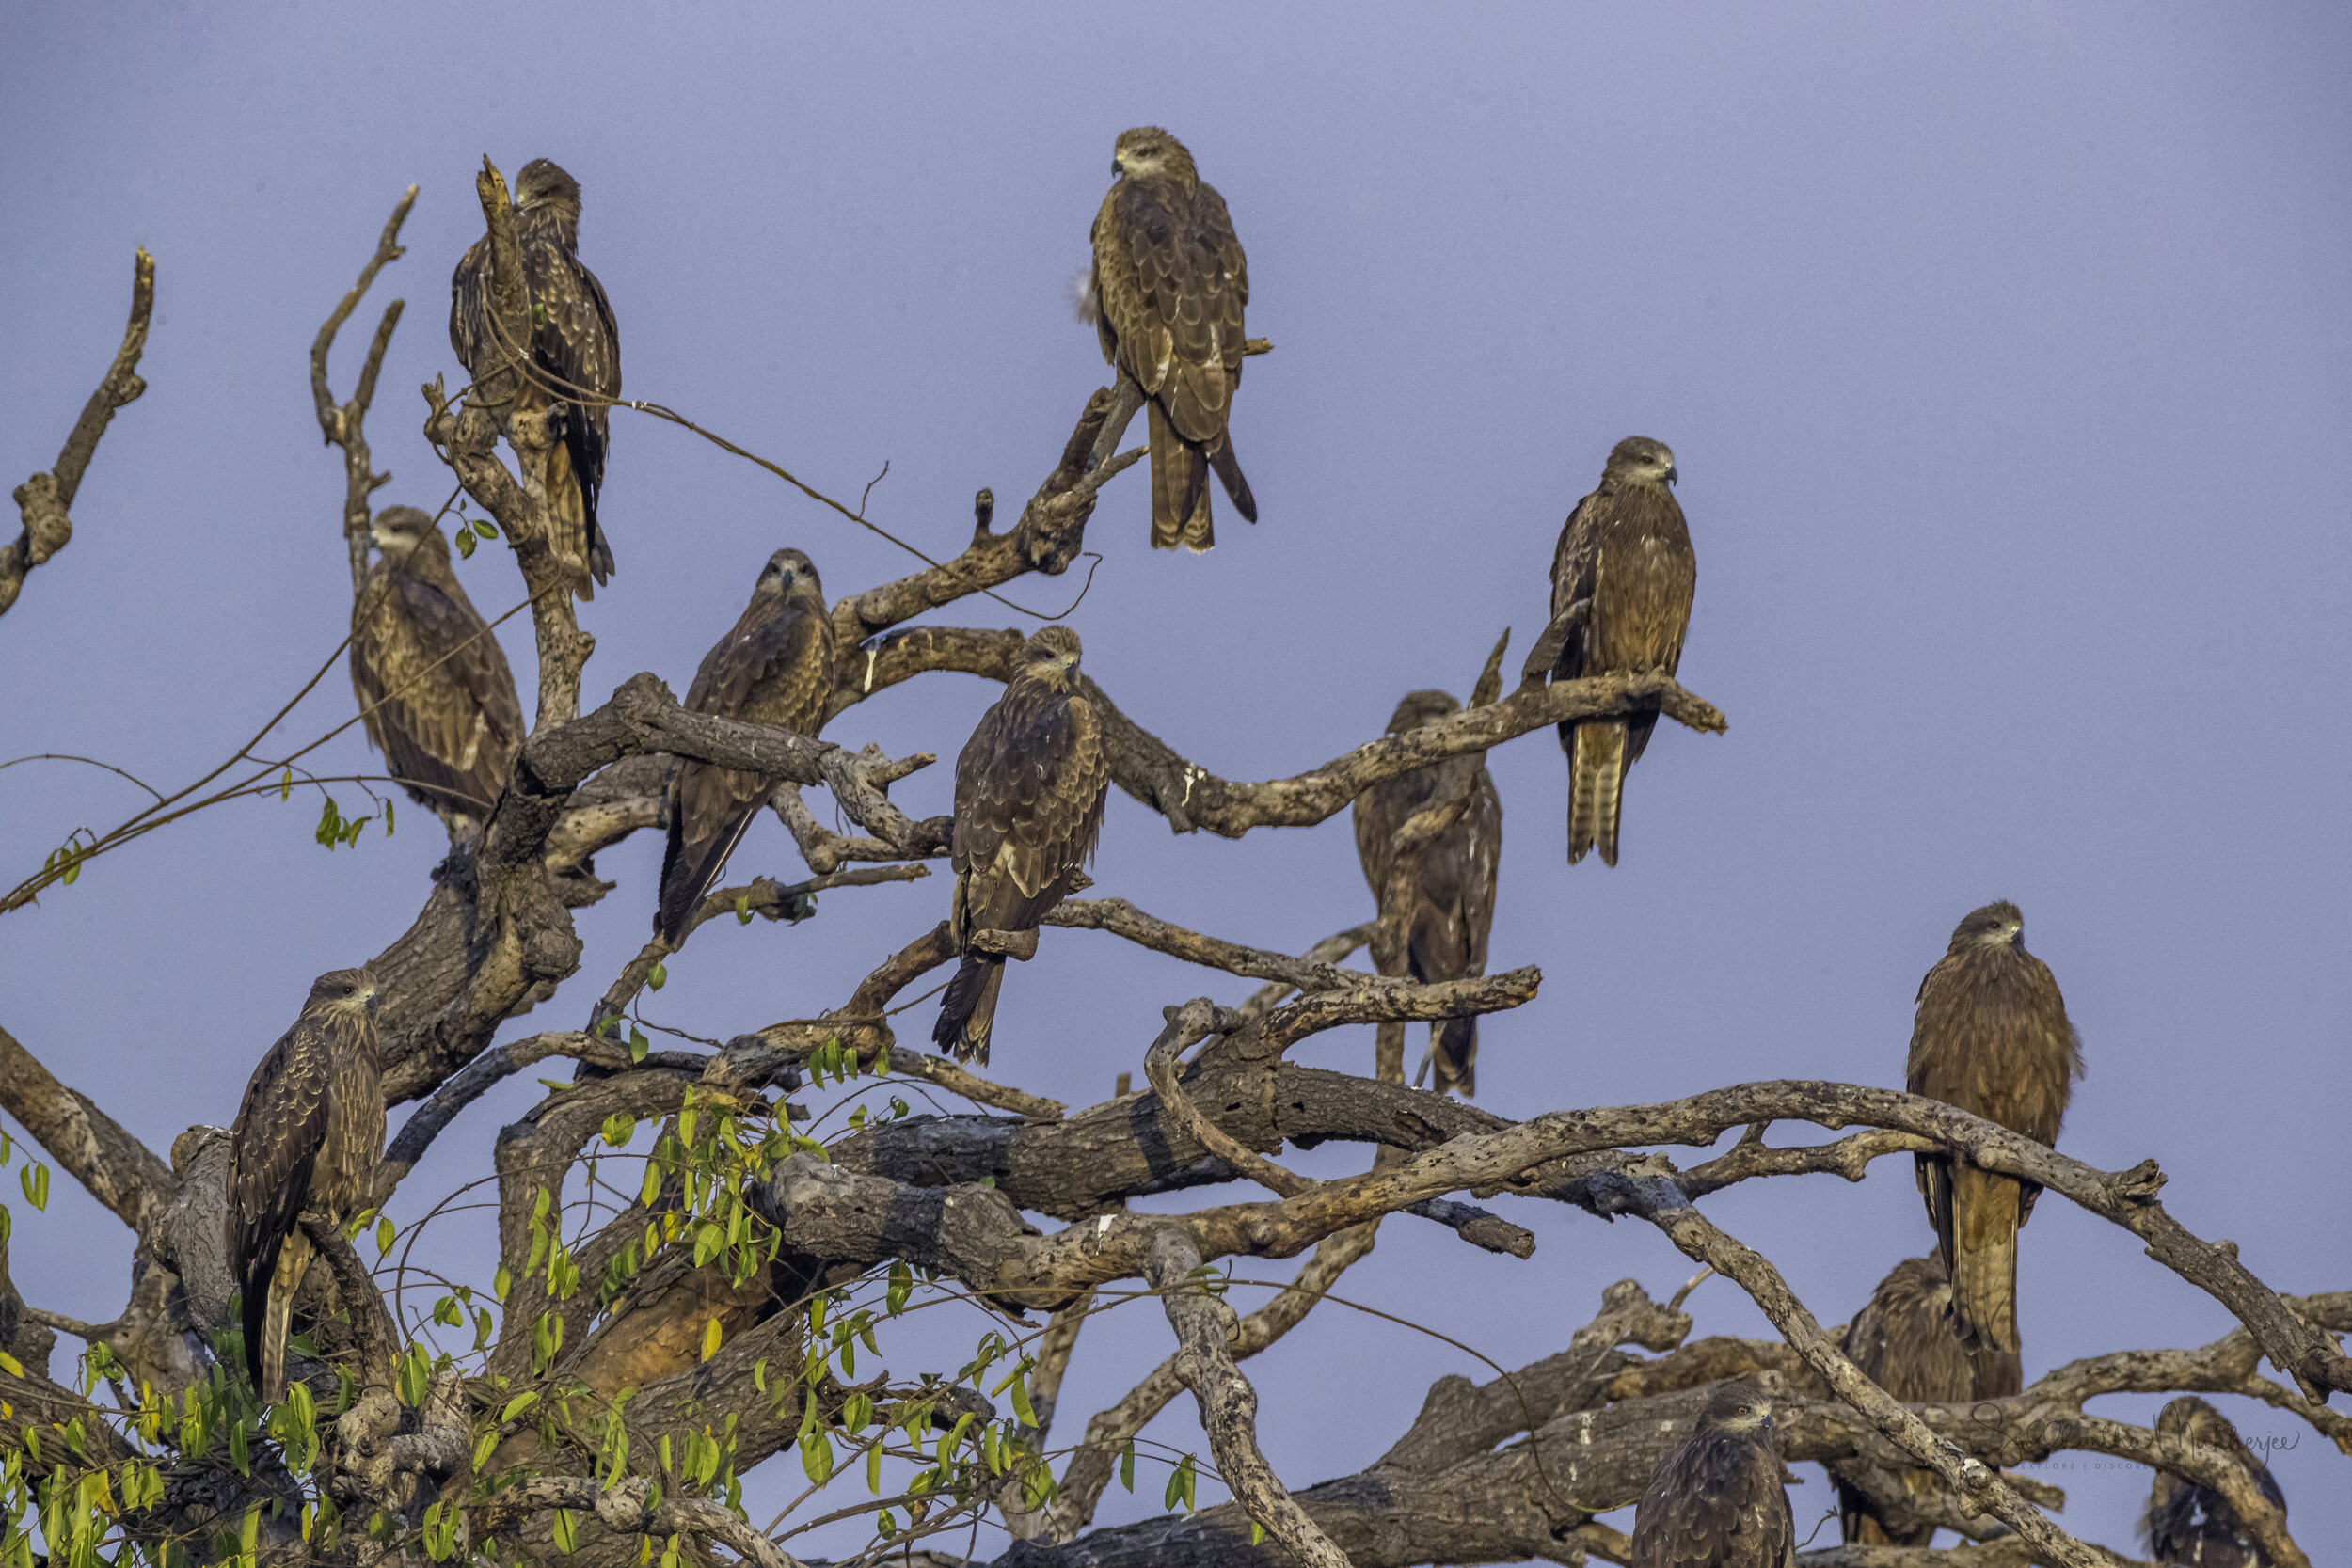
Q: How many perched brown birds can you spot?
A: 12